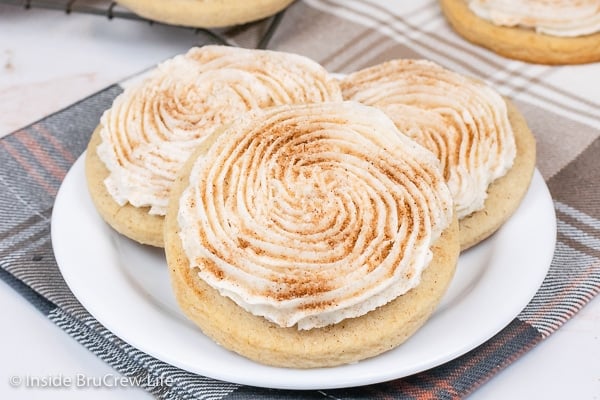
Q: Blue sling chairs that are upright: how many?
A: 0